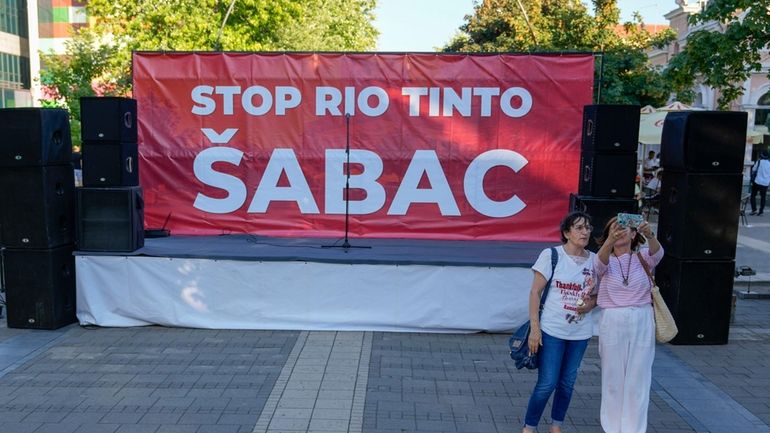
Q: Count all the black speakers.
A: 12